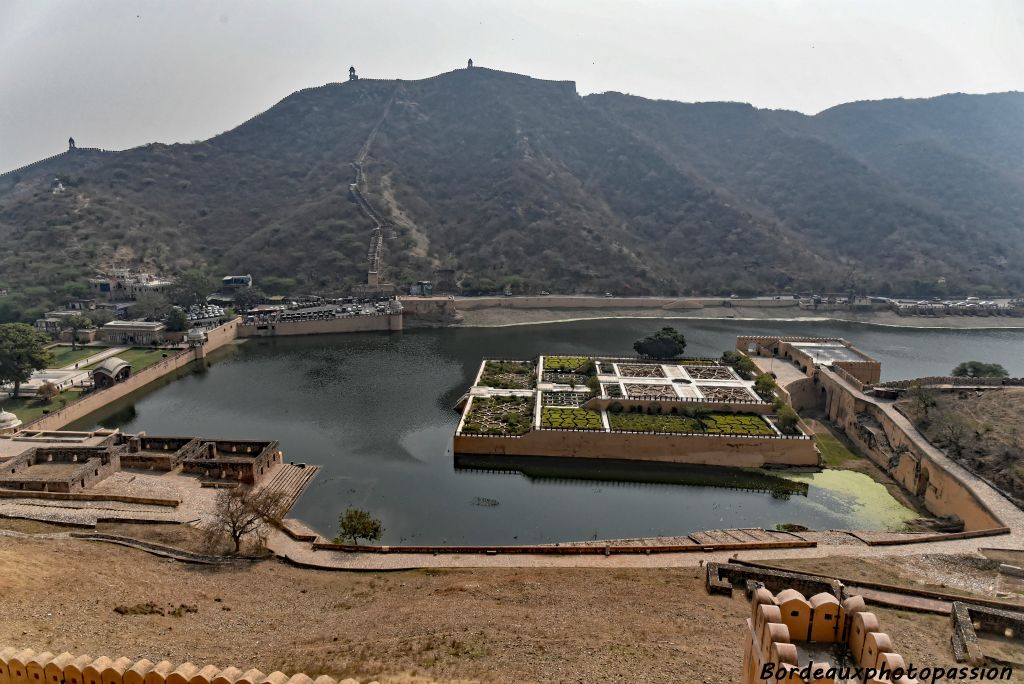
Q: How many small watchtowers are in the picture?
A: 3